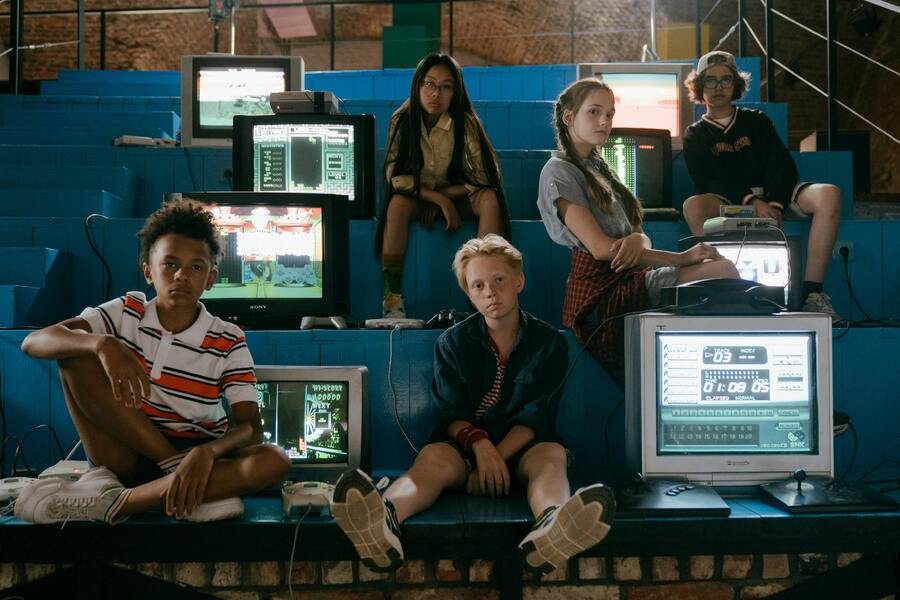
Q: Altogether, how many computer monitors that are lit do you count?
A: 8